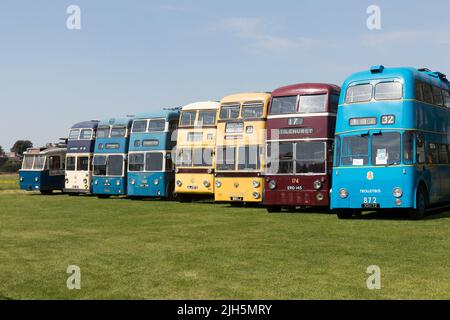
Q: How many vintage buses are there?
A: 8